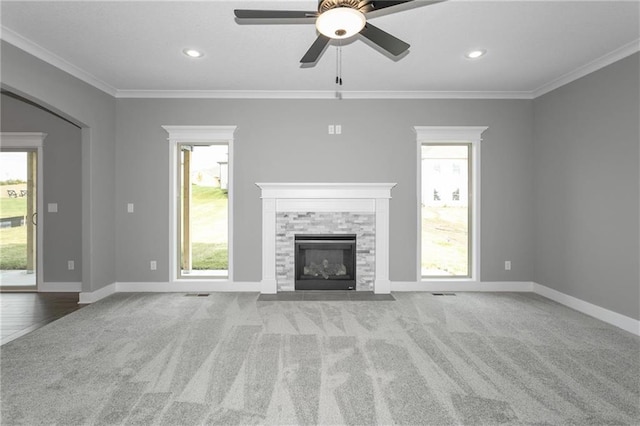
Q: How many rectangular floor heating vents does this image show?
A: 2